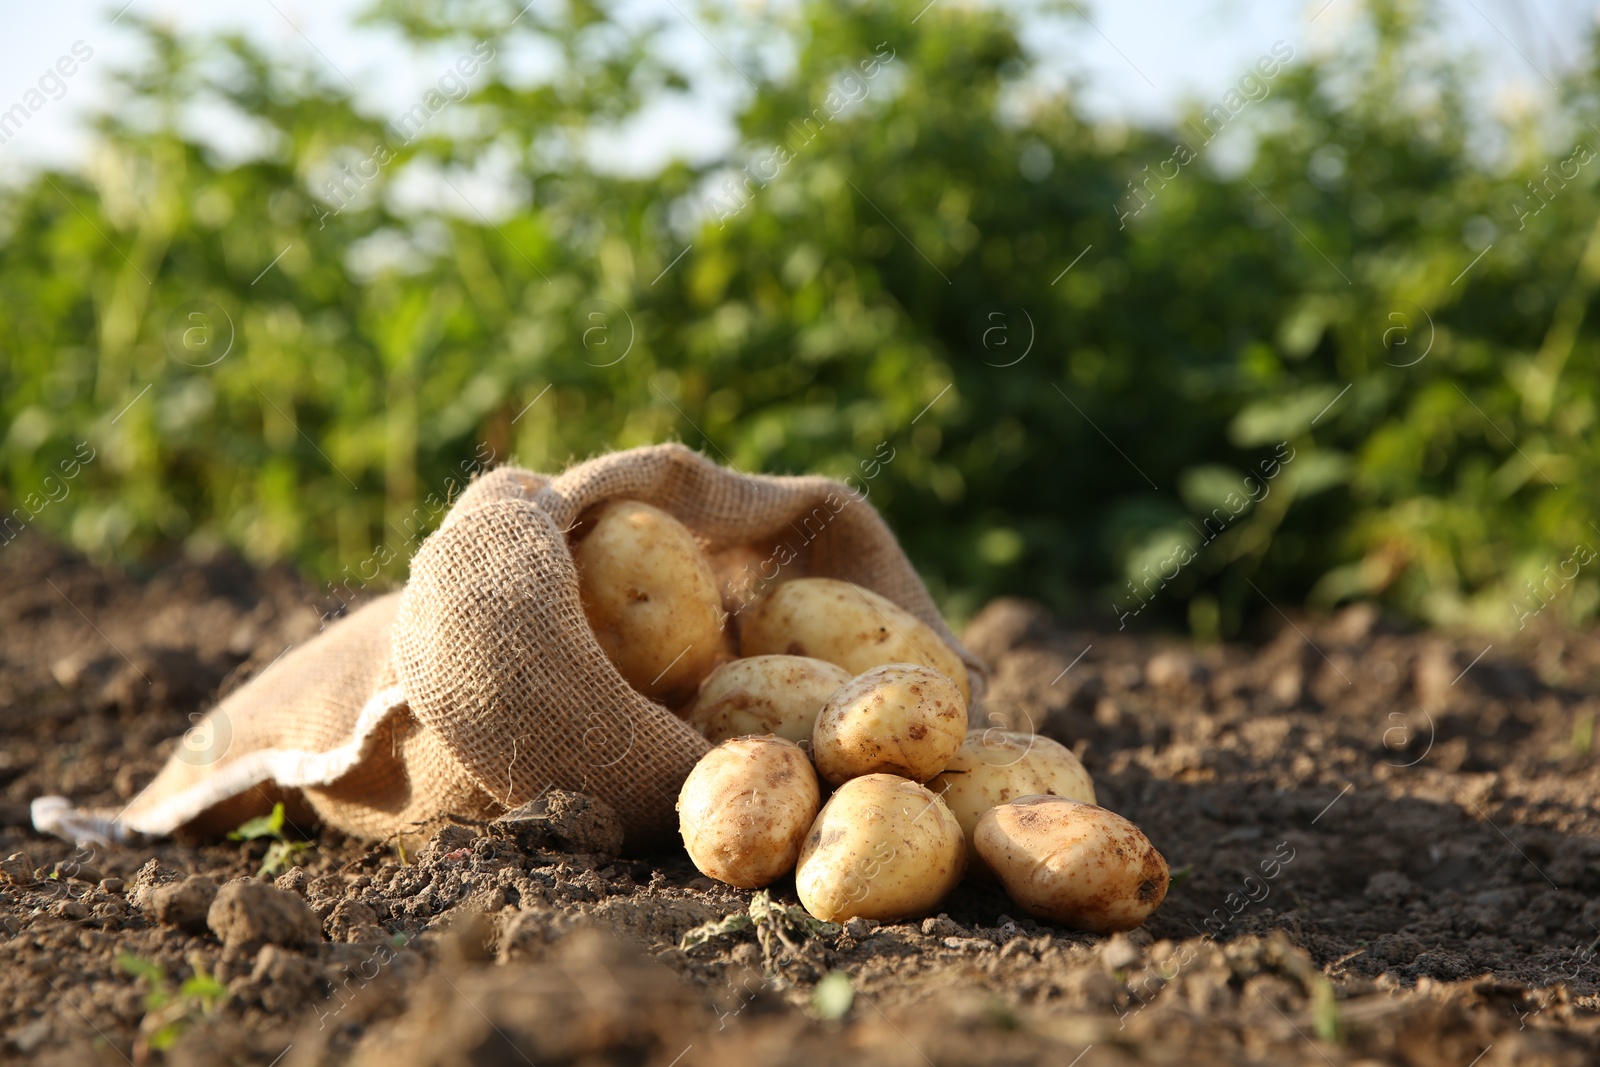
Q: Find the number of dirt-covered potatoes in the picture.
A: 8